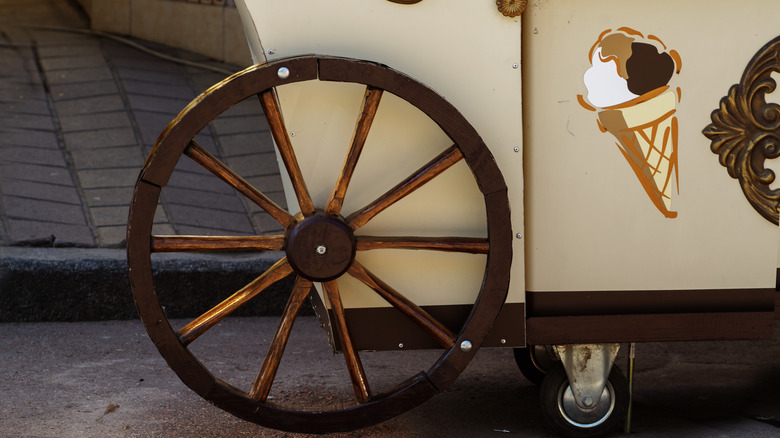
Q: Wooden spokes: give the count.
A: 10